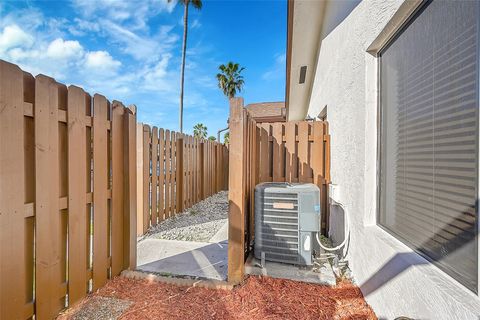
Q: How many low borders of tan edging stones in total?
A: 1